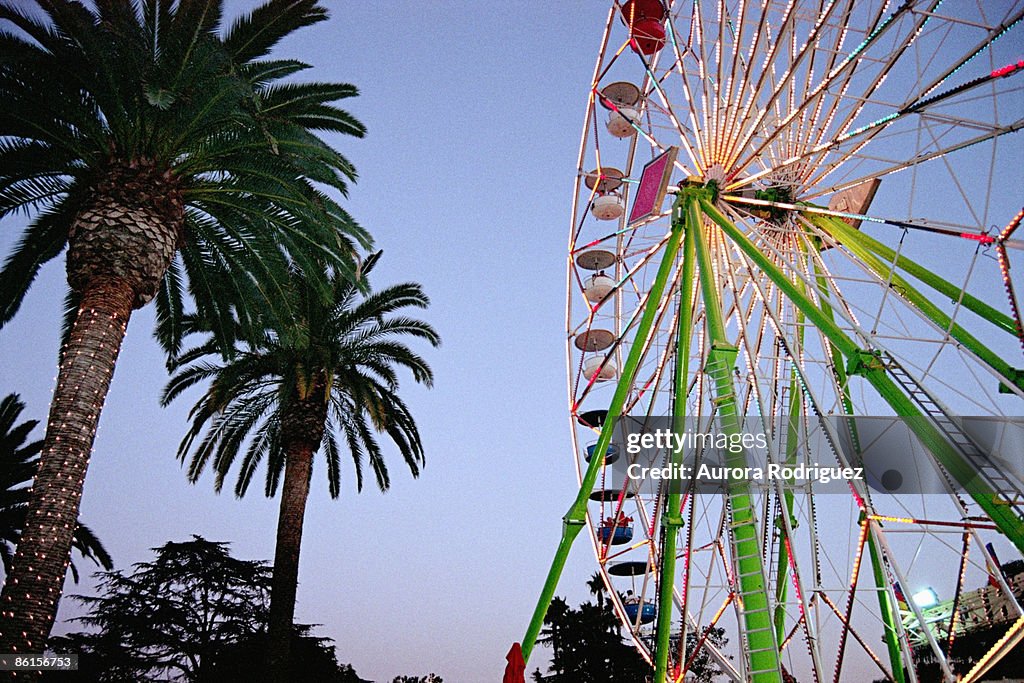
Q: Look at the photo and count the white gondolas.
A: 4